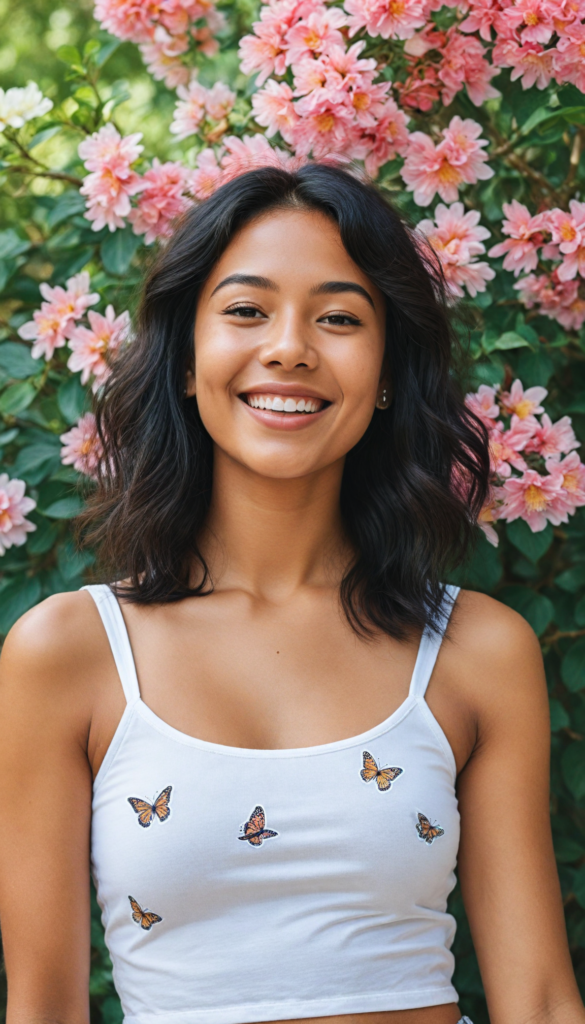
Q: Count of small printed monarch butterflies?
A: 5